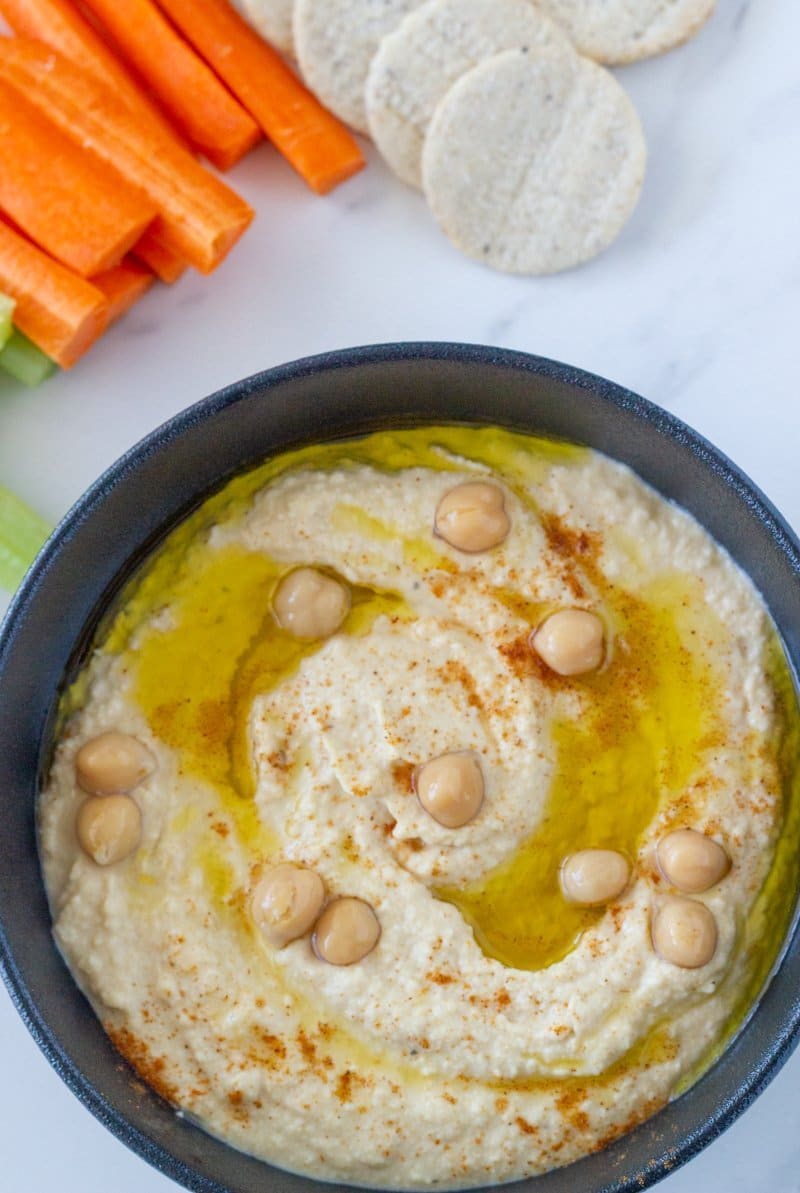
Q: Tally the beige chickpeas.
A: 11